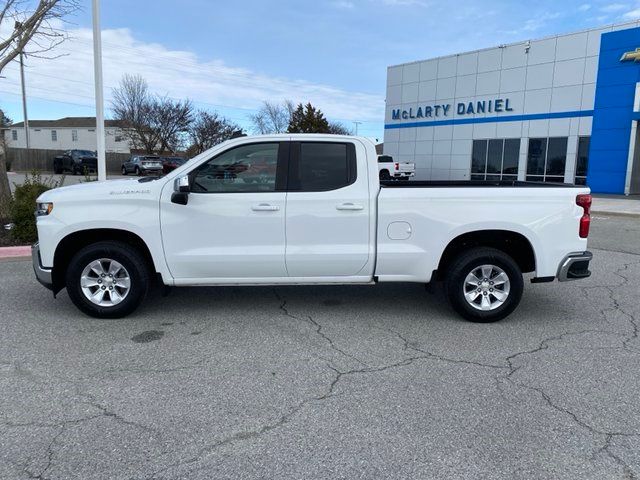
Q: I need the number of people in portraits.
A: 0